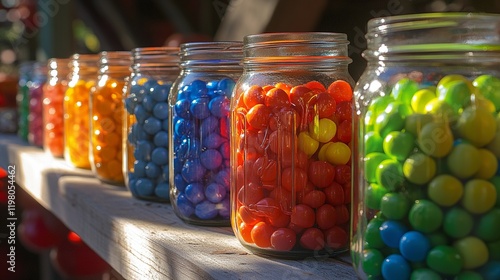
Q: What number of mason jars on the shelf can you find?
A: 9